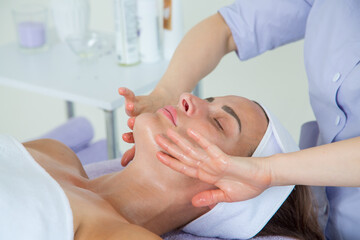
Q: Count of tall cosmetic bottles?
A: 3